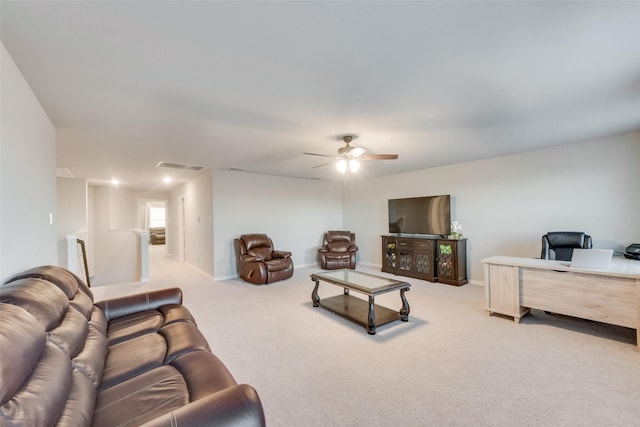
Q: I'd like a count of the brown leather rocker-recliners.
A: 2